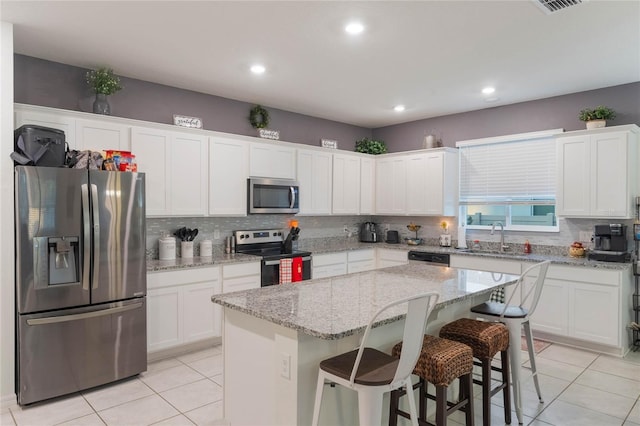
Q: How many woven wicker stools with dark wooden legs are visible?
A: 2